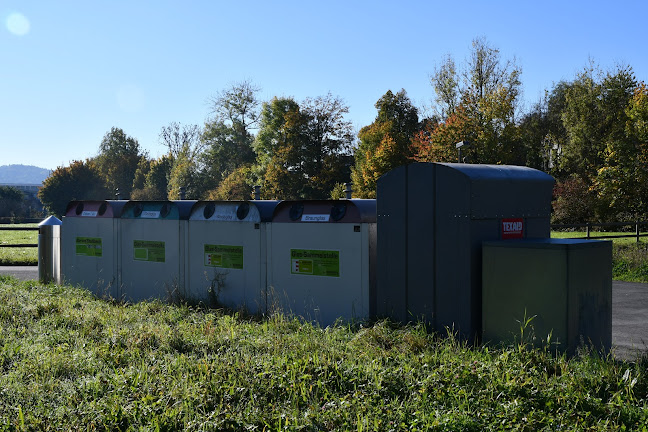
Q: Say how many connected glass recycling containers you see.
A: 4